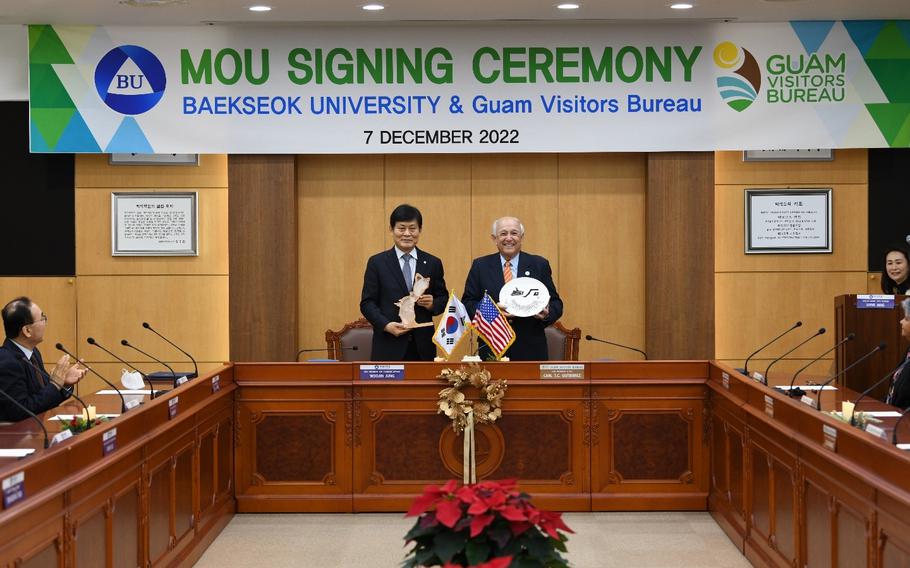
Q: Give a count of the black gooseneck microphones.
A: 14